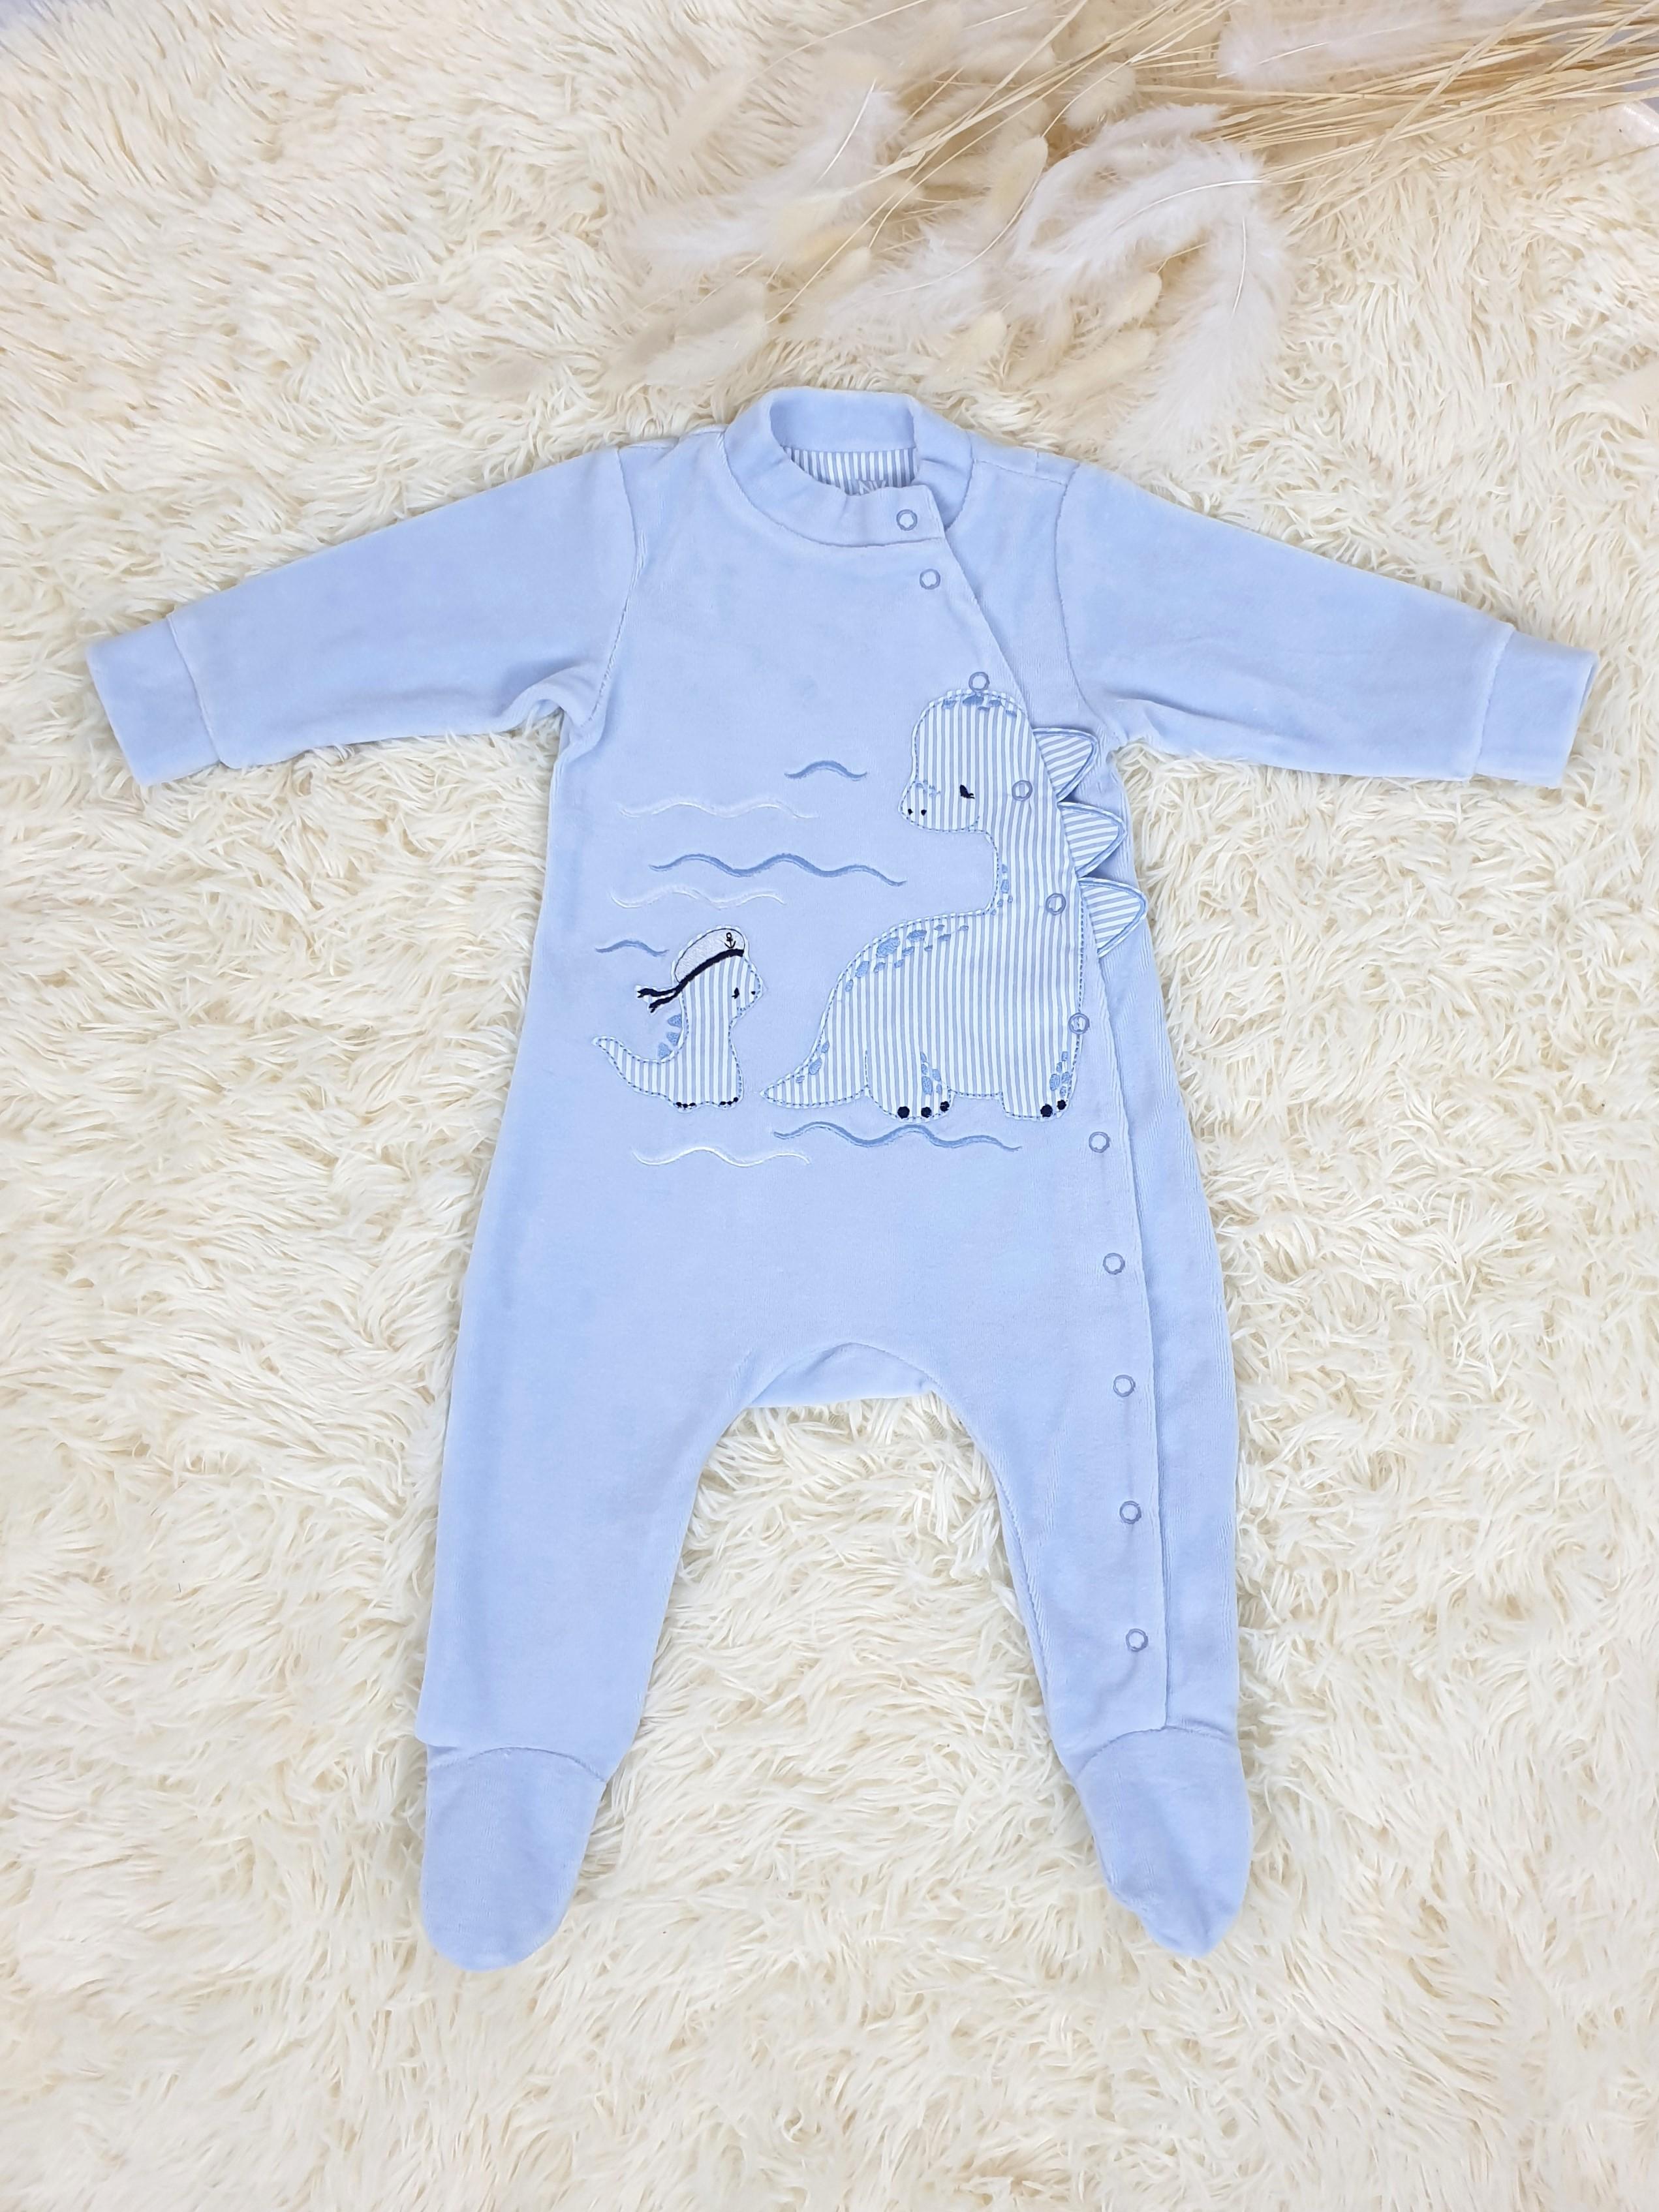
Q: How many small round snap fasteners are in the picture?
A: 11